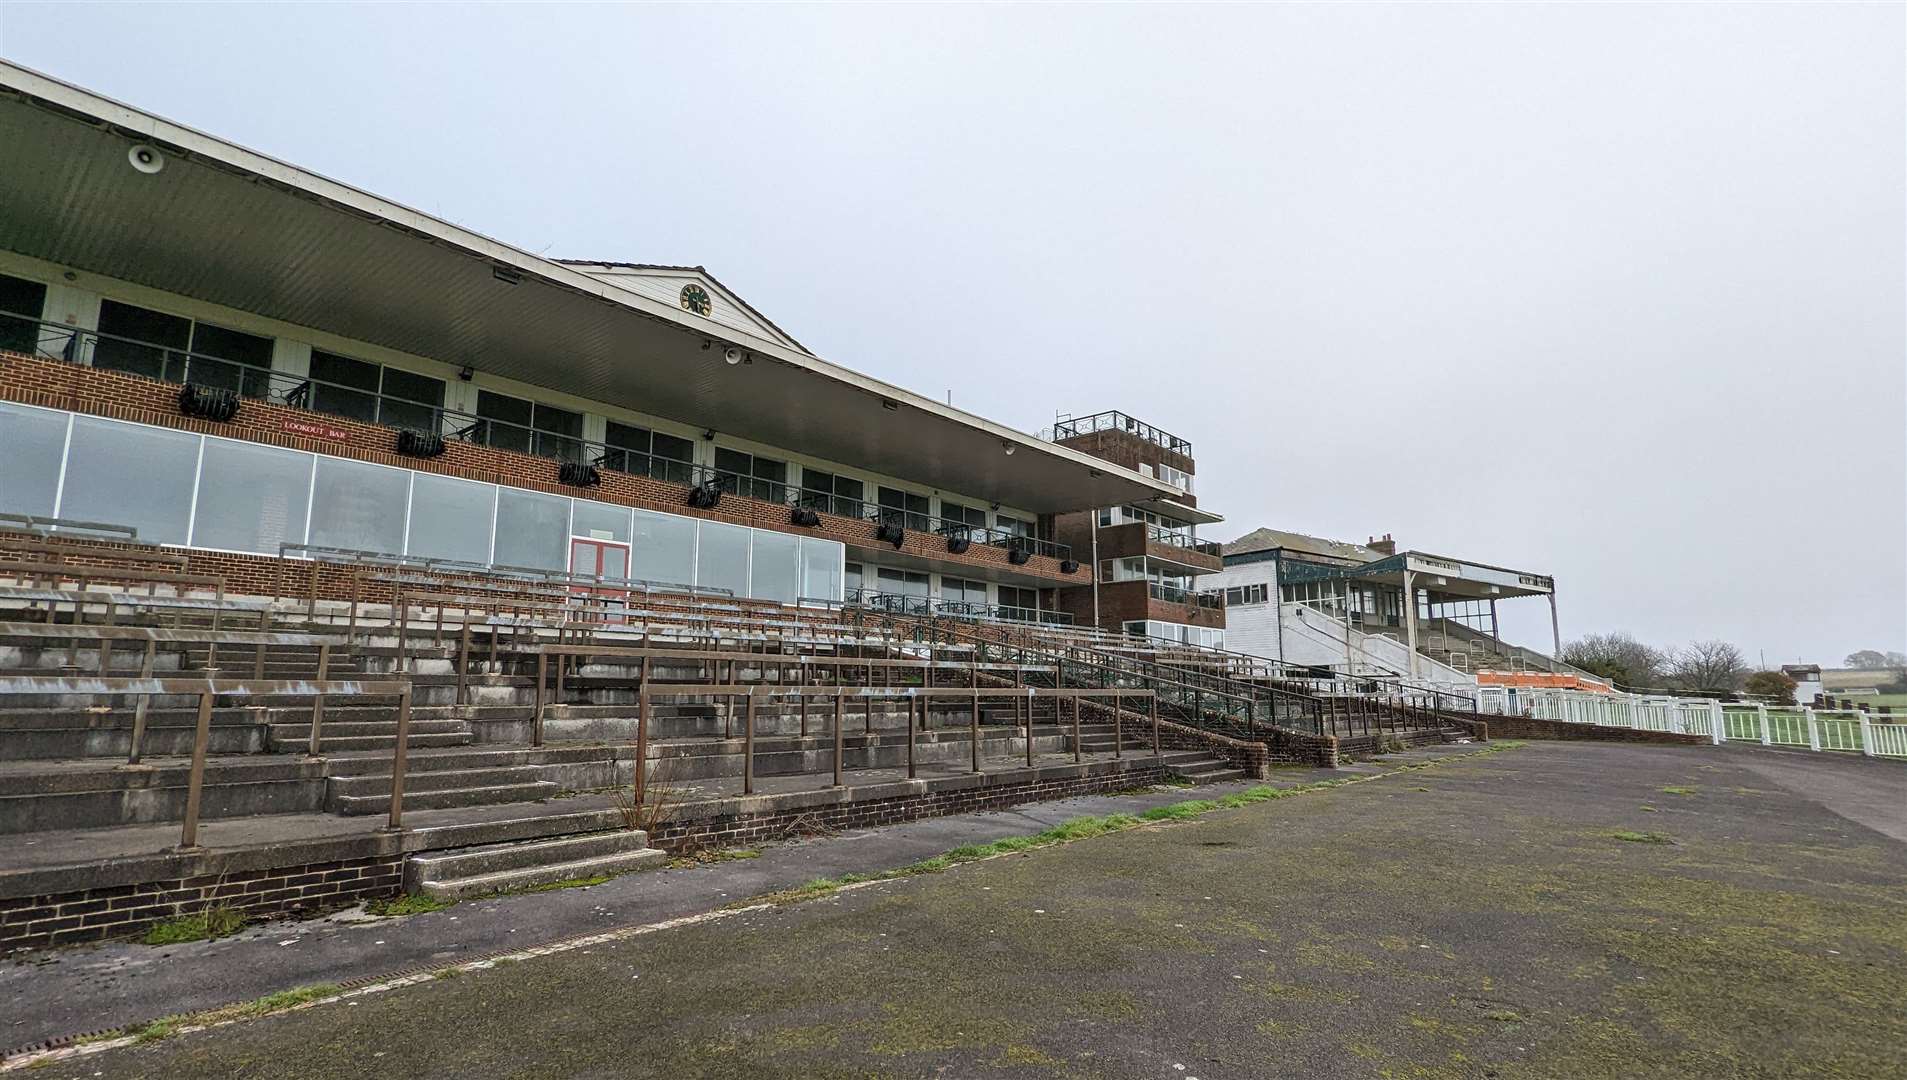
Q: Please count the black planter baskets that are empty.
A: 9